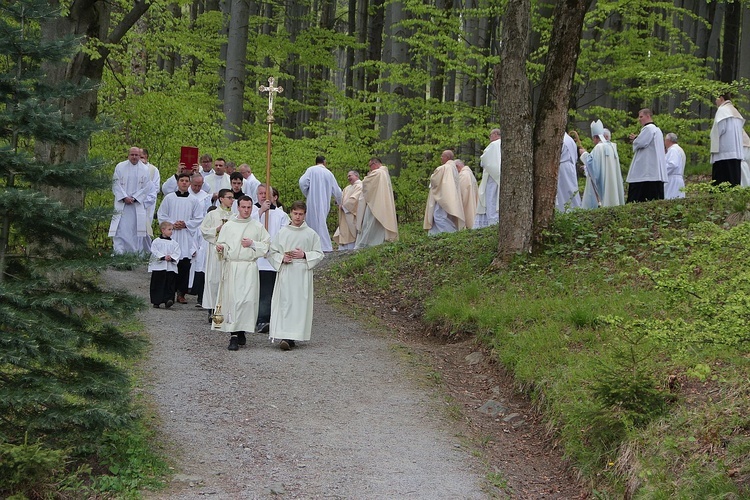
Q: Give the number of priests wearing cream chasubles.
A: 4